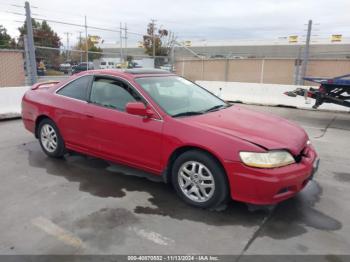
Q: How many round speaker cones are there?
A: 0